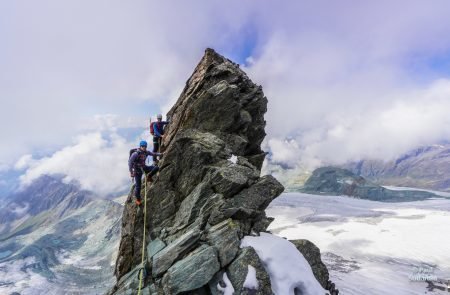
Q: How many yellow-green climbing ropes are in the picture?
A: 1